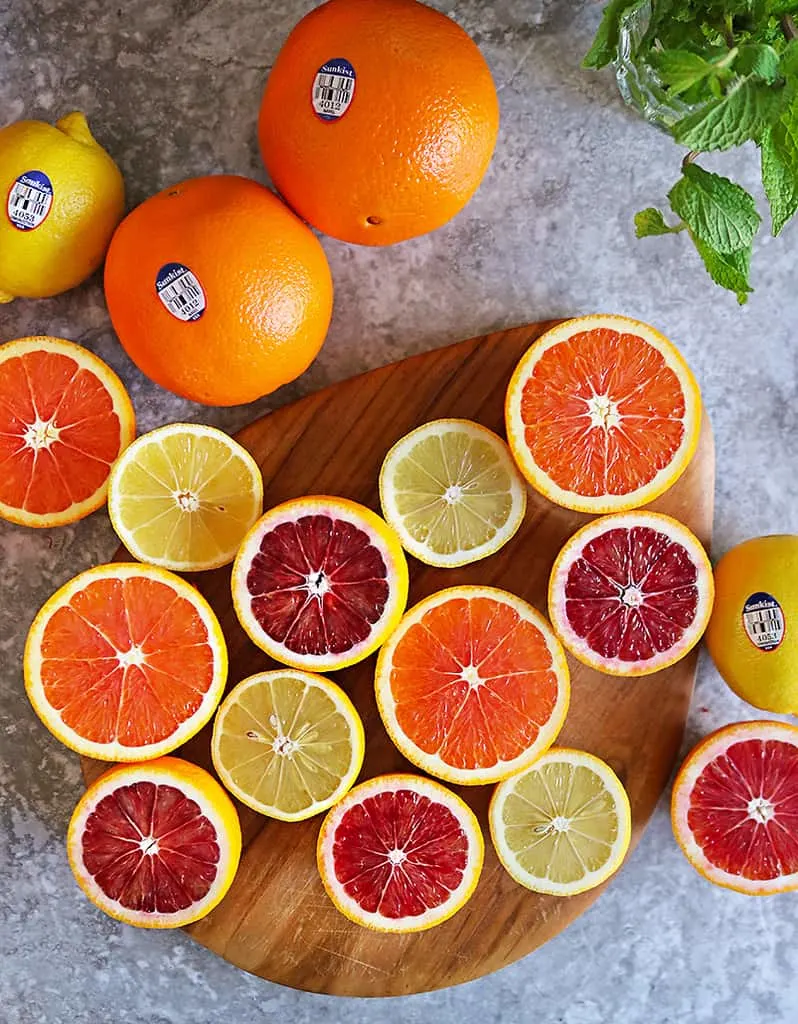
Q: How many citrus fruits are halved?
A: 13